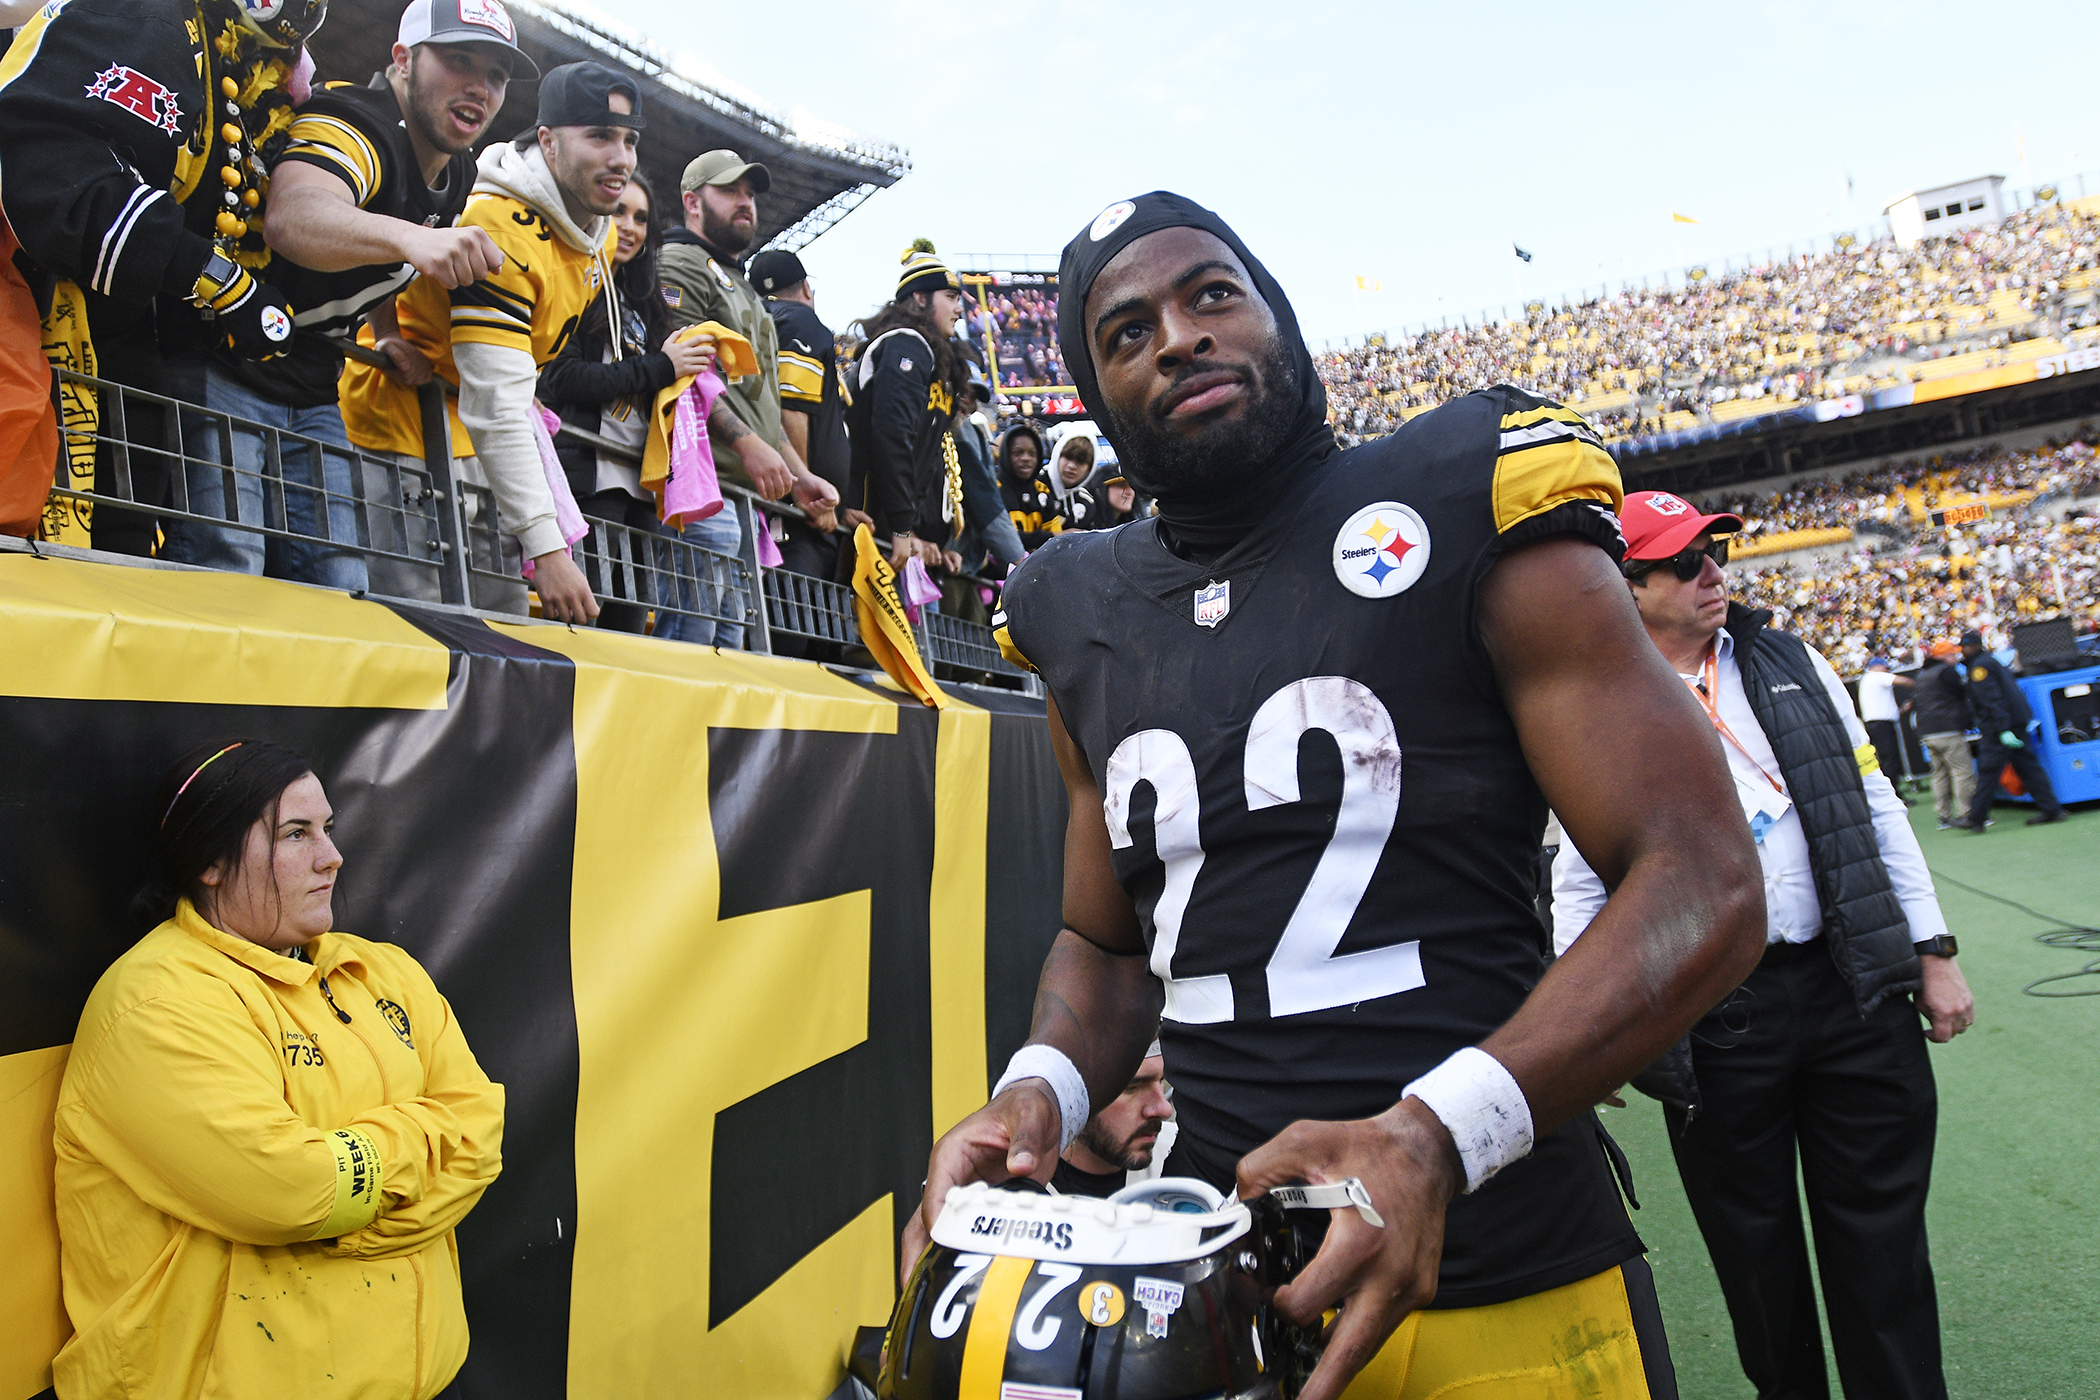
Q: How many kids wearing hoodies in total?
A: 2